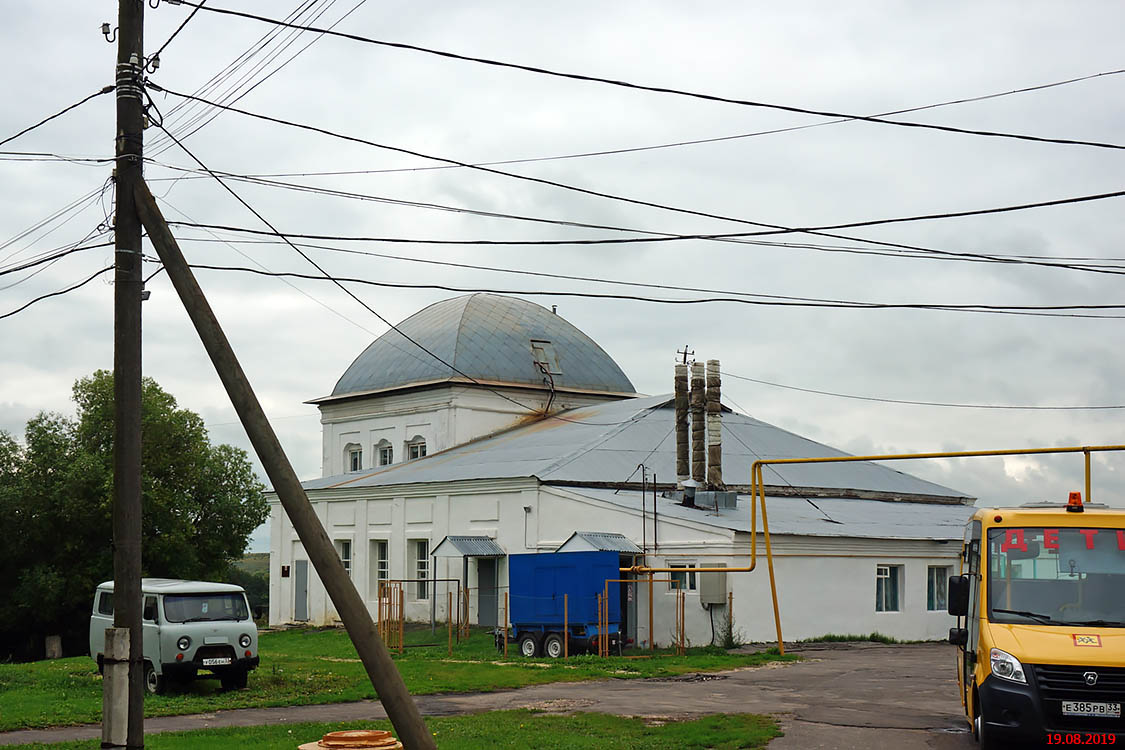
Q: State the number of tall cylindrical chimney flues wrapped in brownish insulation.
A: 3